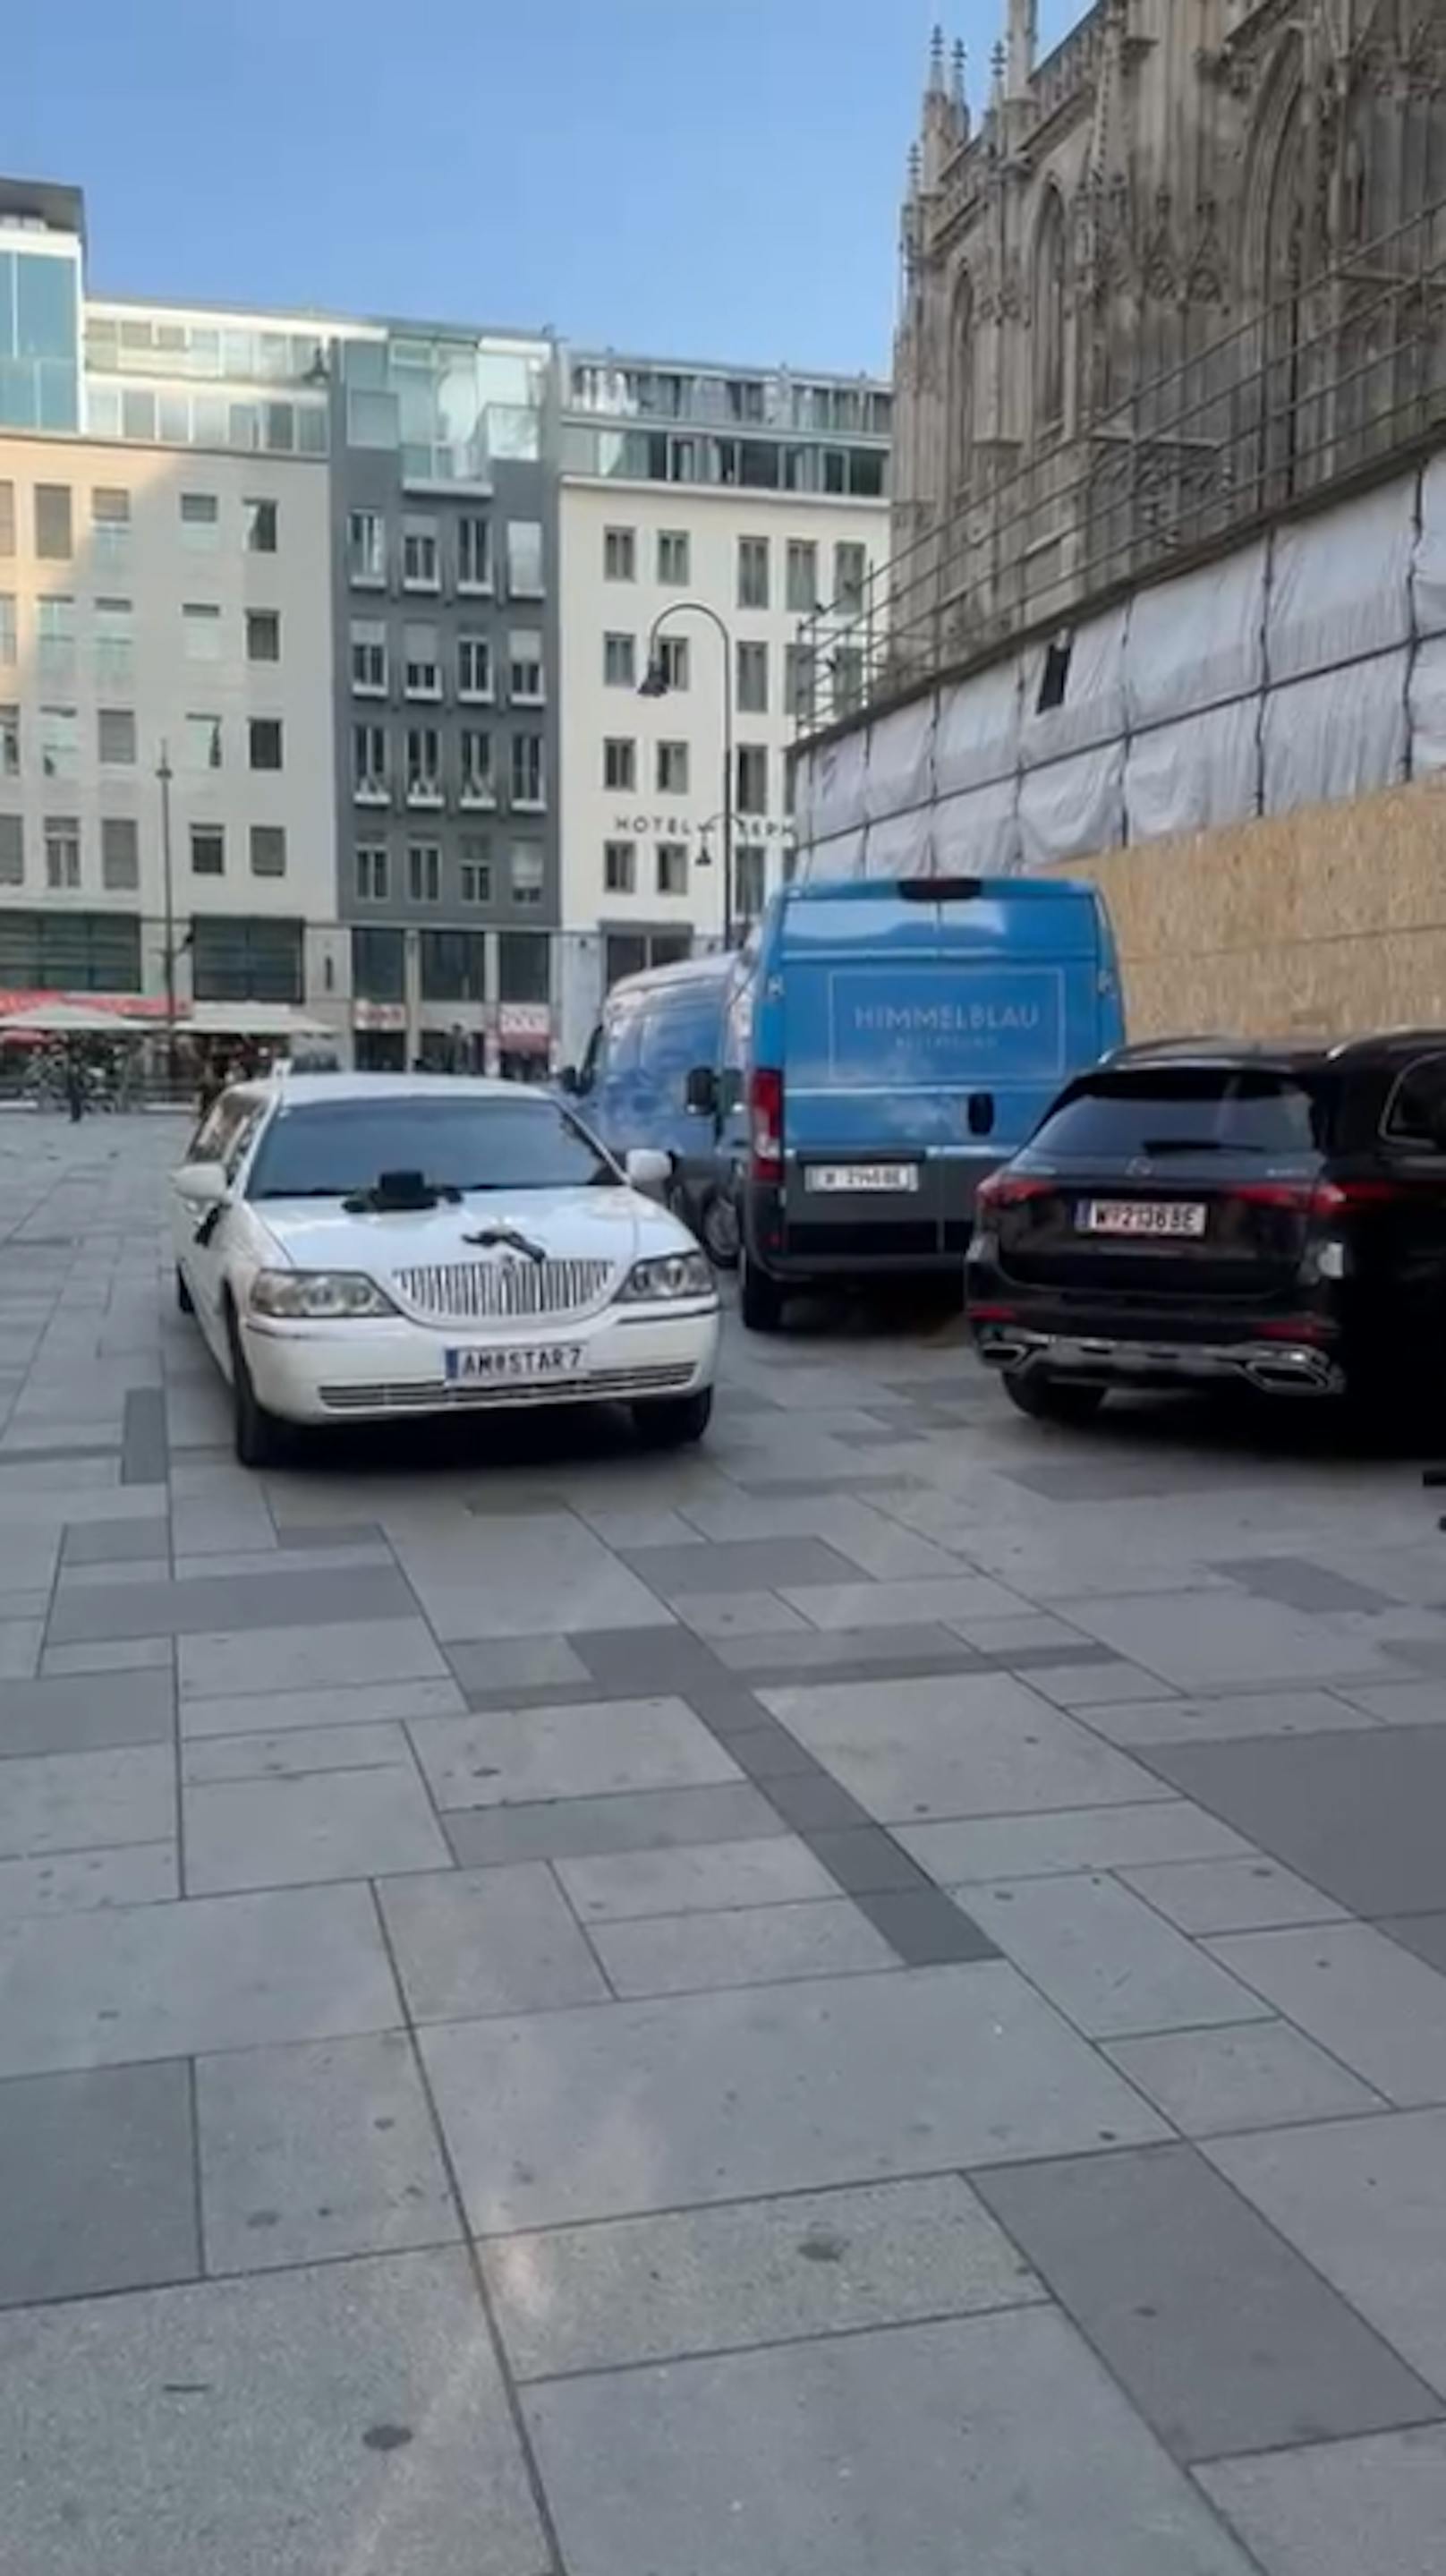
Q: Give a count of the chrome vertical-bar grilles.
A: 1